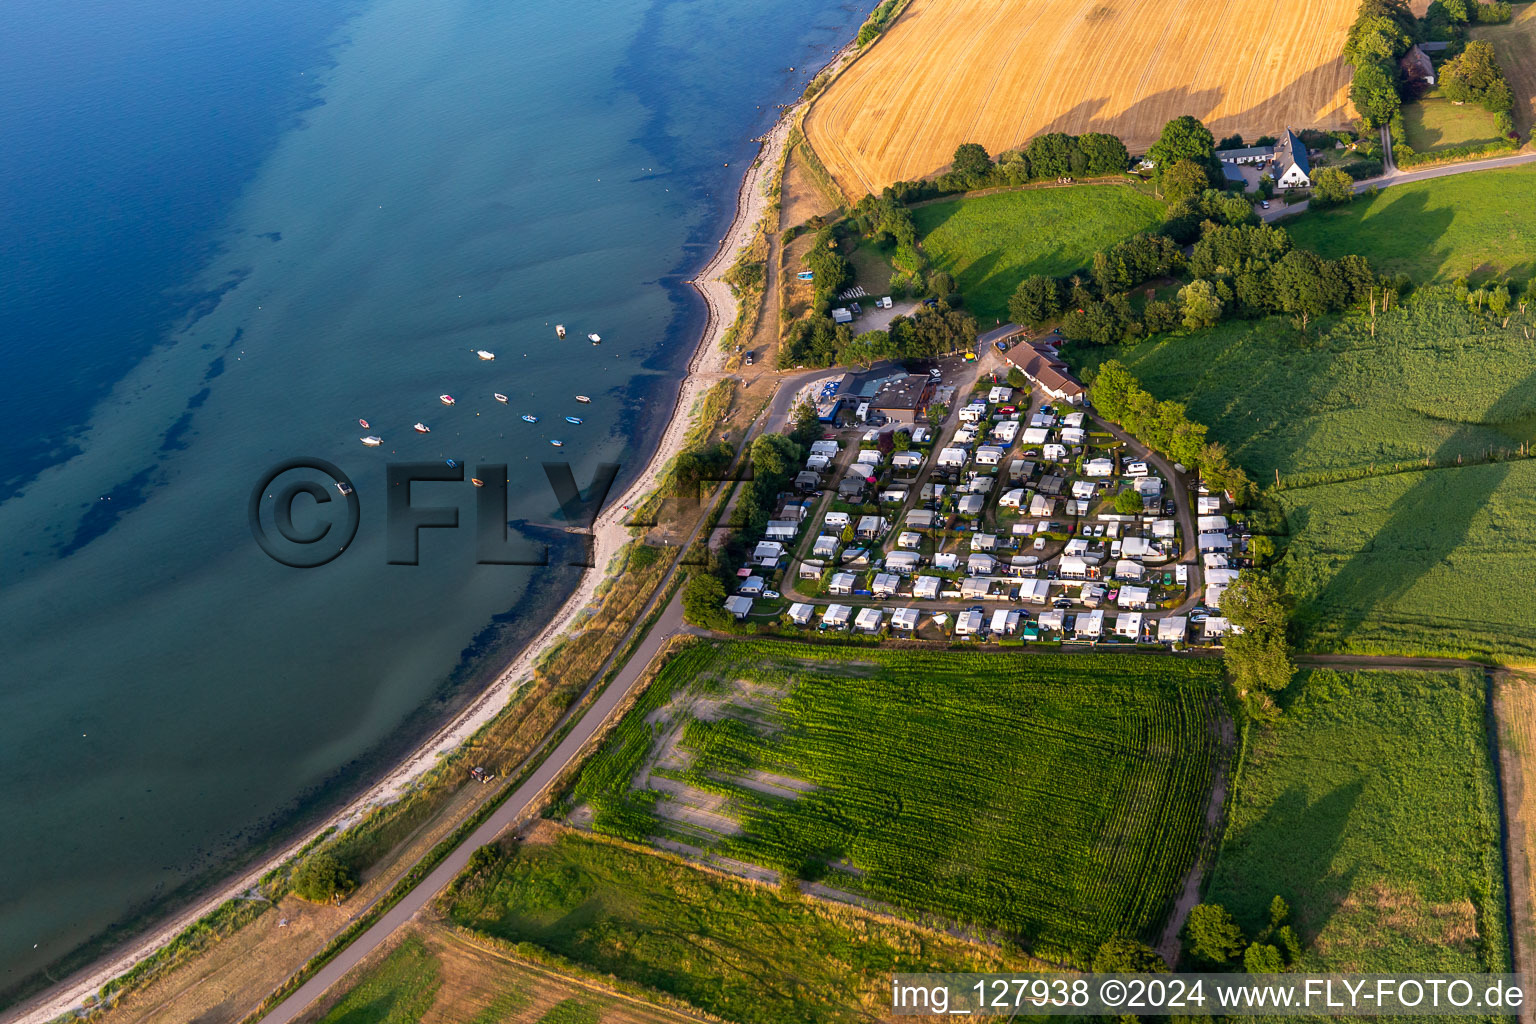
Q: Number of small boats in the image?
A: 15